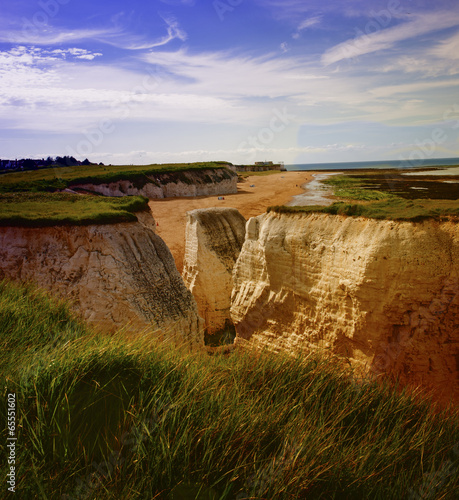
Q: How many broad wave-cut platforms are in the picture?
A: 1